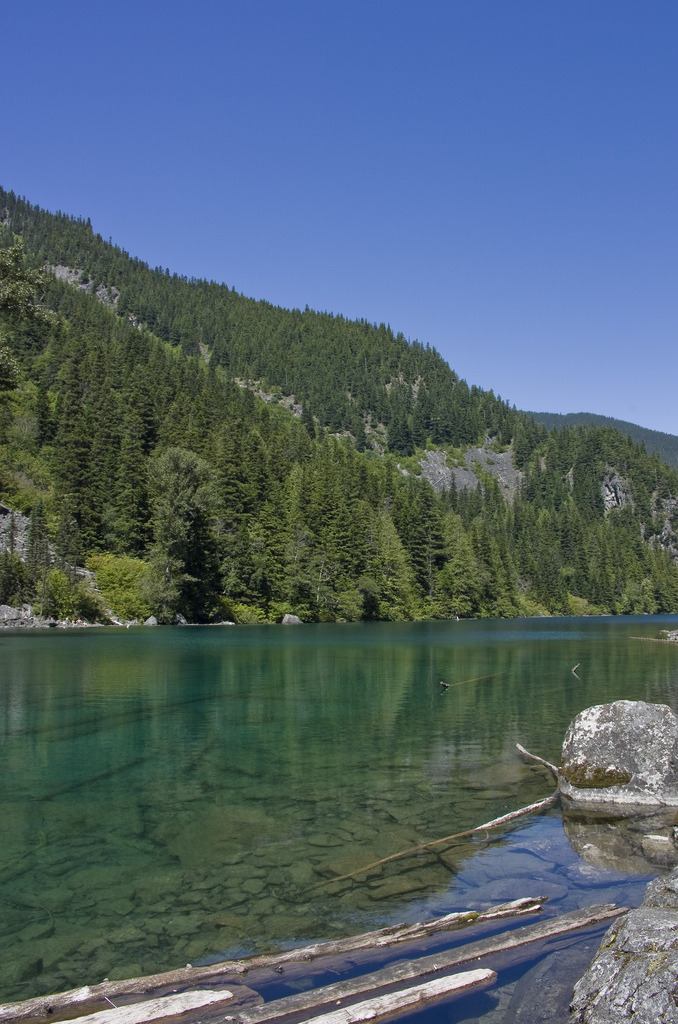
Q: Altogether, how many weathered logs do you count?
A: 4